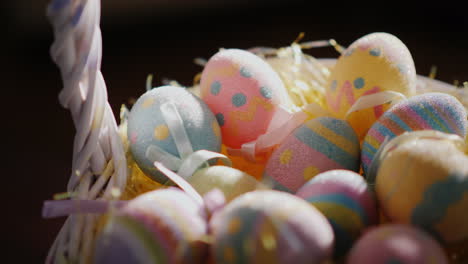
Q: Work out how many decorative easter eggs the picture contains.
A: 11